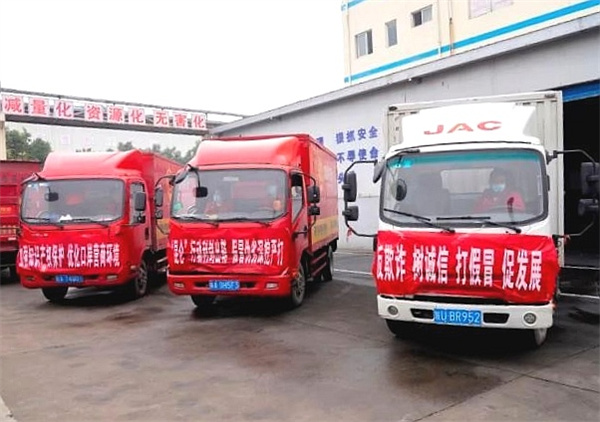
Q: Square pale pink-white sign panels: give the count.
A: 9